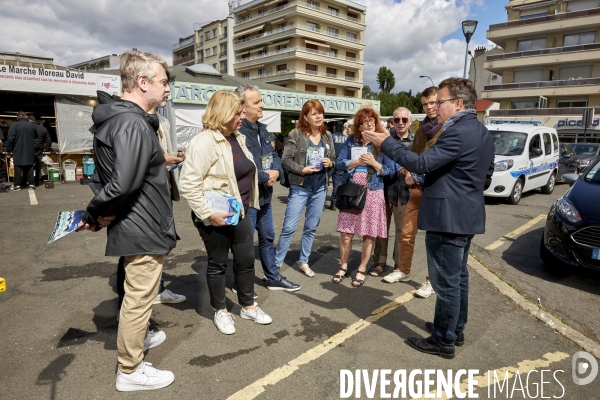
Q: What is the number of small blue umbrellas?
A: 0